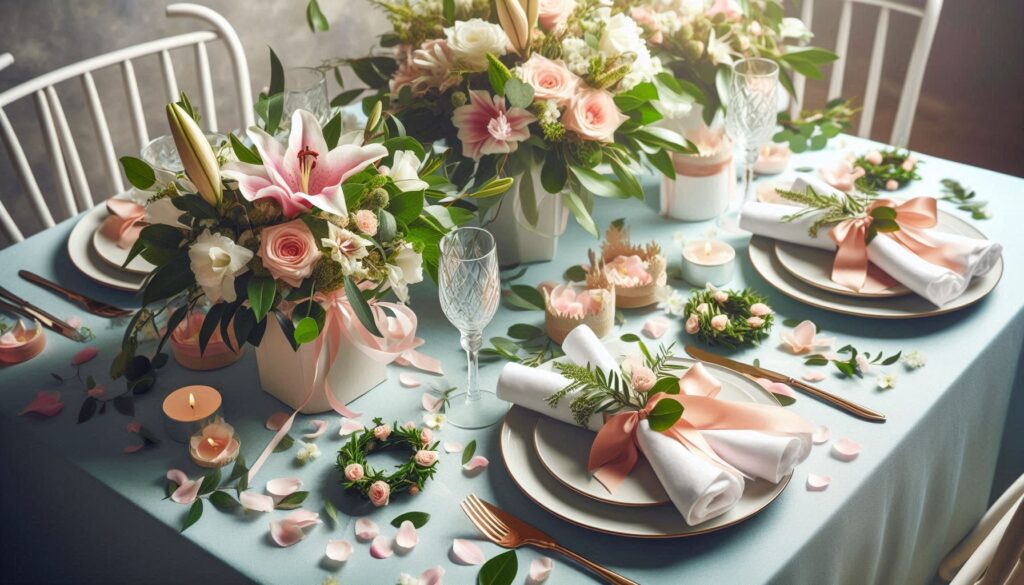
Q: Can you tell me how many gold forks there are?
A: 2